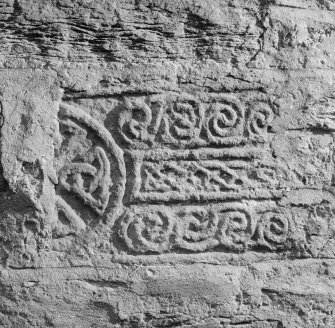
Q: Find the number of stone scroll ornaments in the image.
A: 8